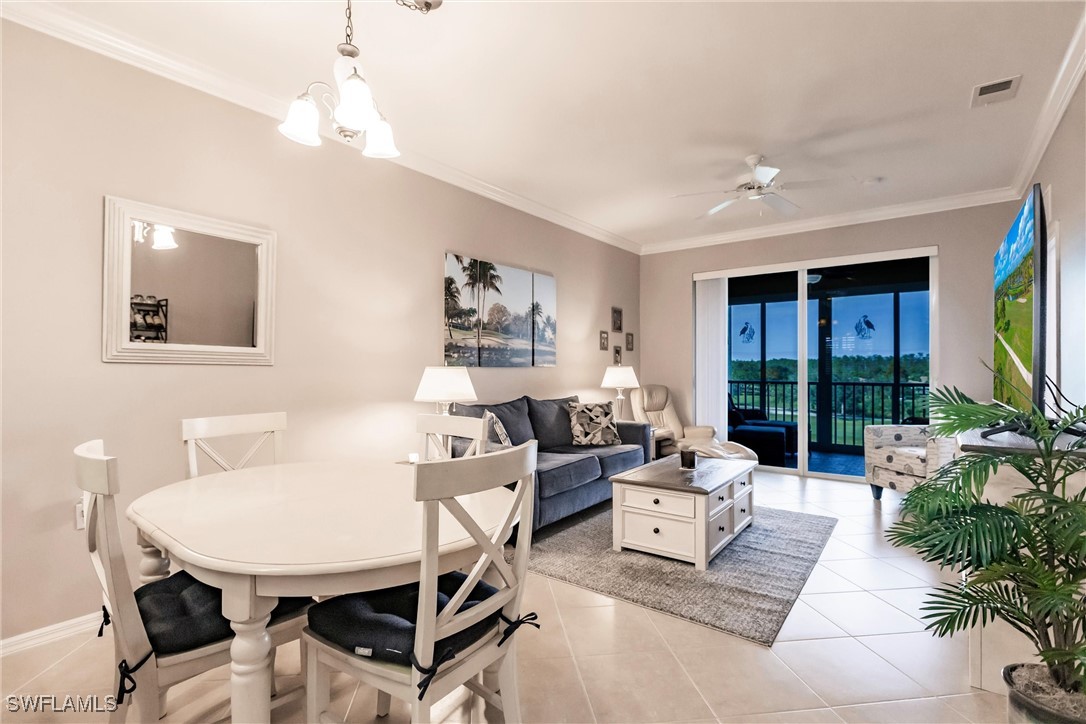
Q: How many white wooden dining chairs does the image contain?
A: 4